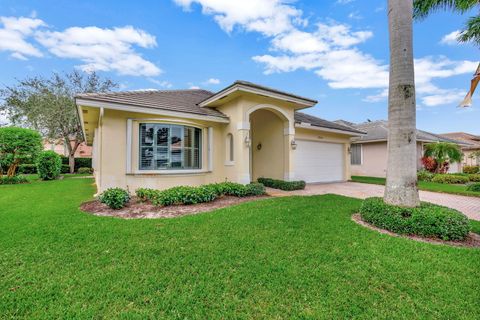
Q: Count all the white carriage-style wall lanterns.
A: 3